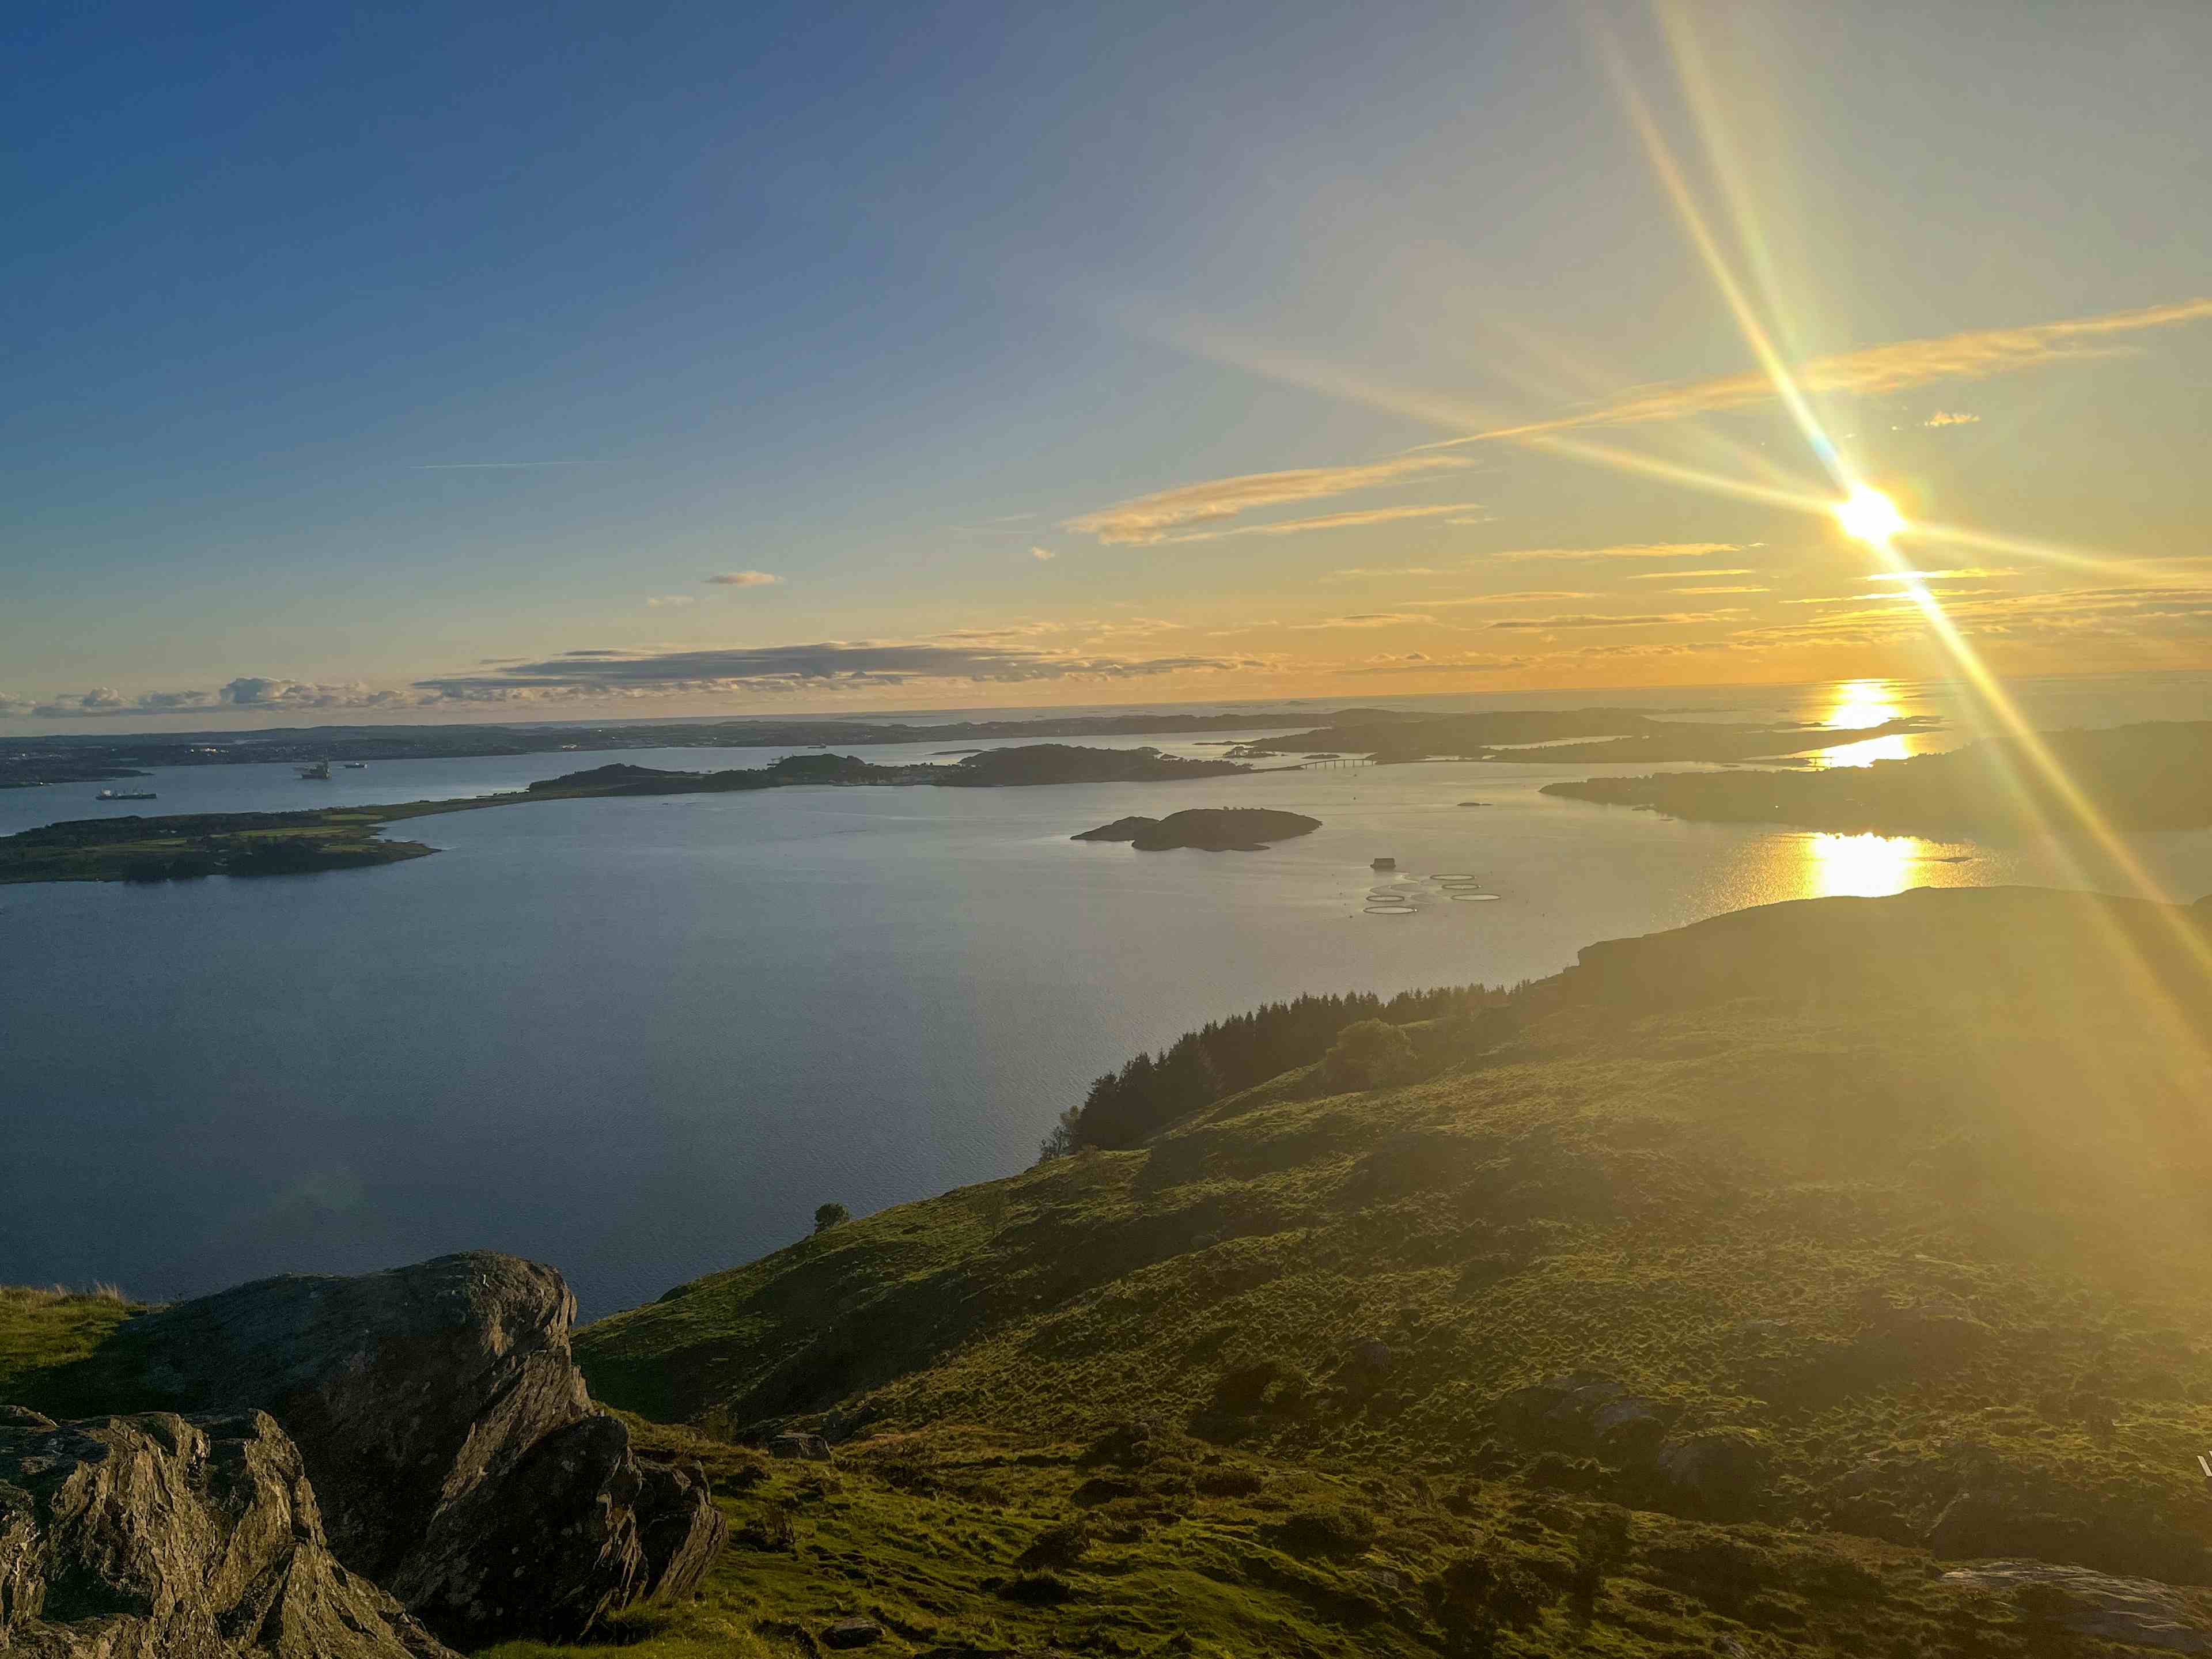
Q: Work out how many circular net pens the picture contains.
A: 5